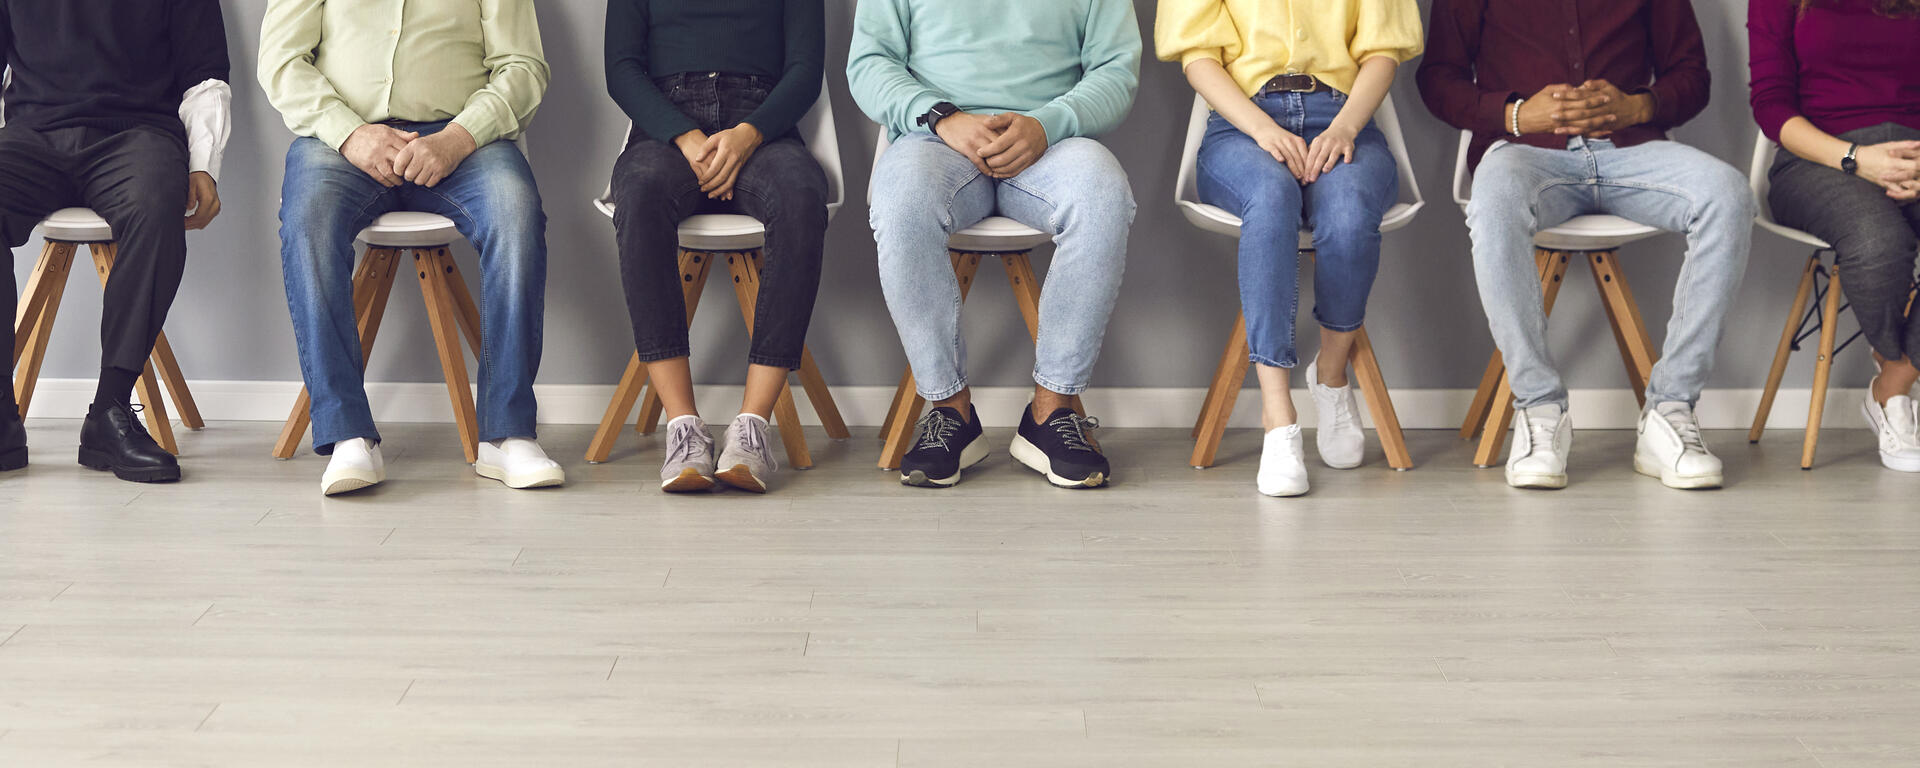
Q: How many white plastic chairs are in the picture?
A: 7